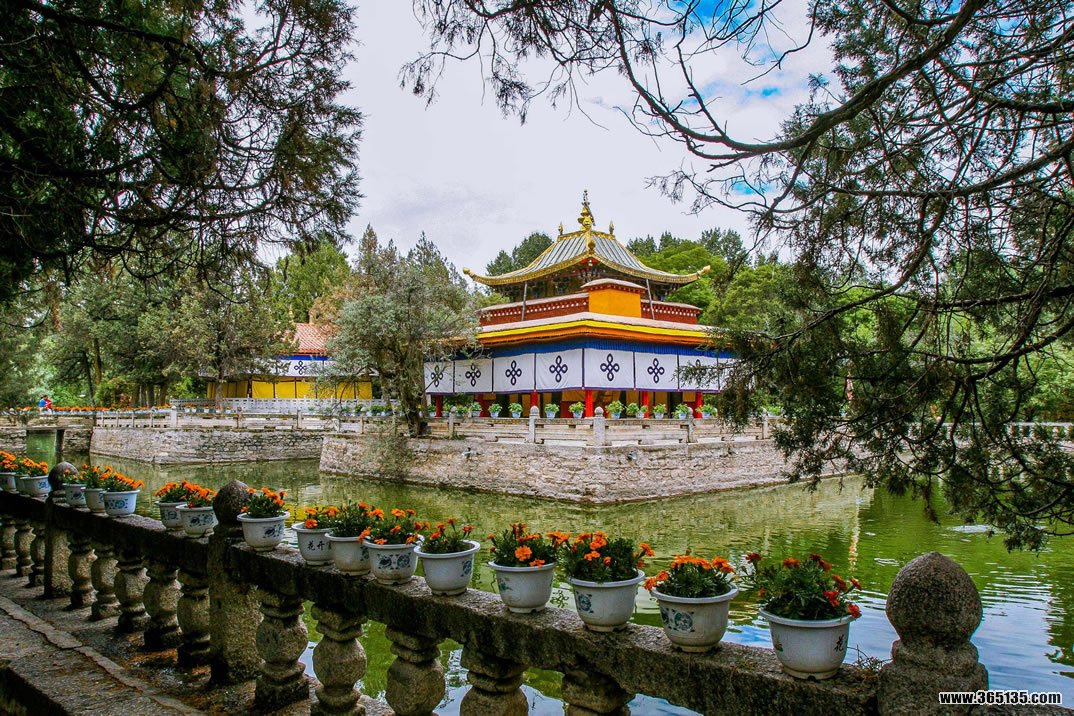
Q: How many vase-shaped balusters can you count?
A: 13